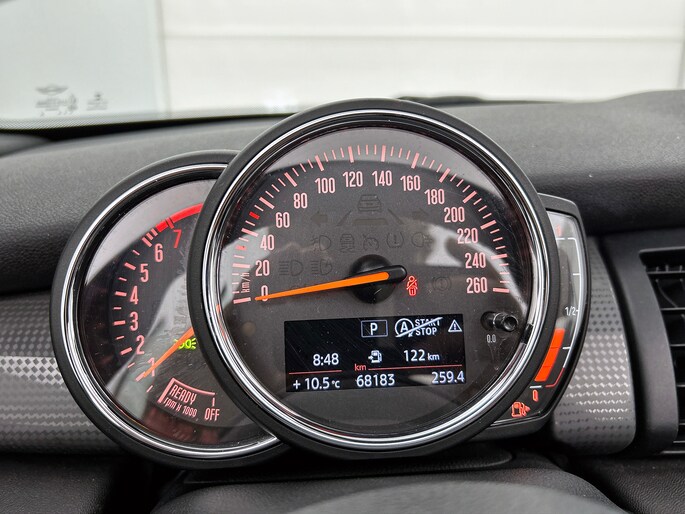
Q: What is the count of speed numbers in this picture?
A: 14